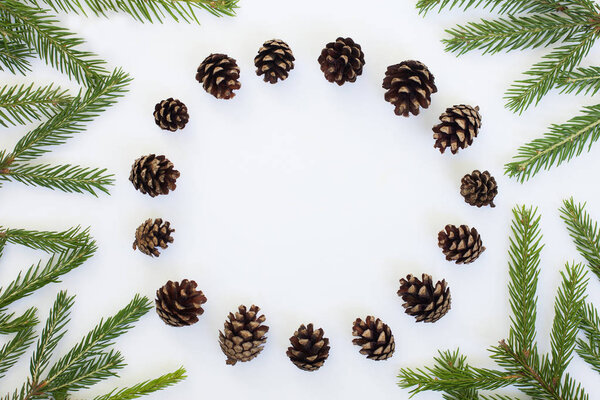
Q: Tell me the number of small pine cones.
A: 15